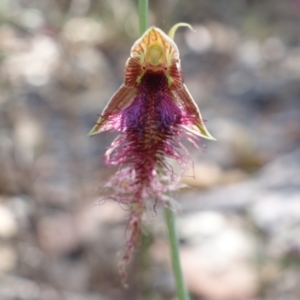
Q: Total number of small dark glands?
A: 2